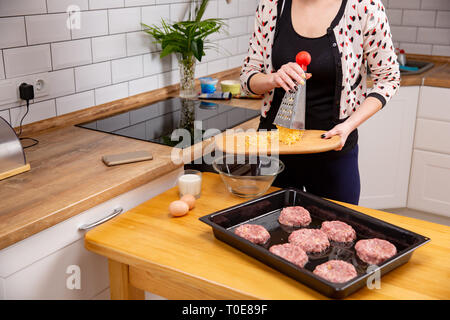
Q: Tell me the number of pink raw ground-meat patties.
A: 7